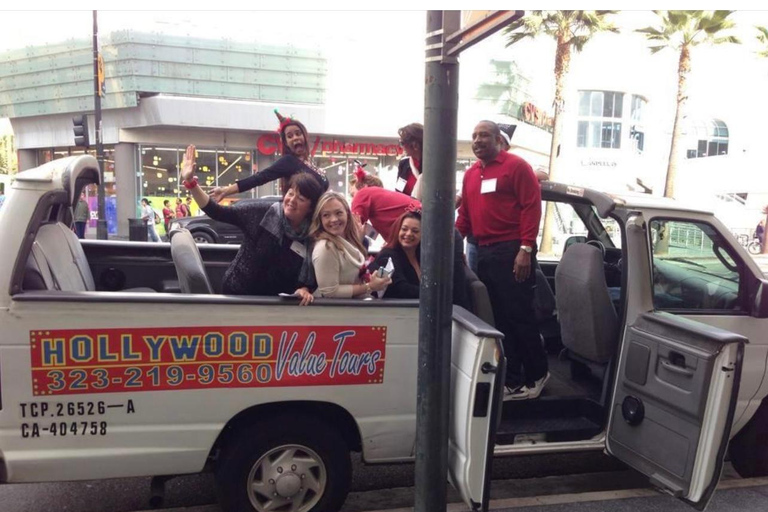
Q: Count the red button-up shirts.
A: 1